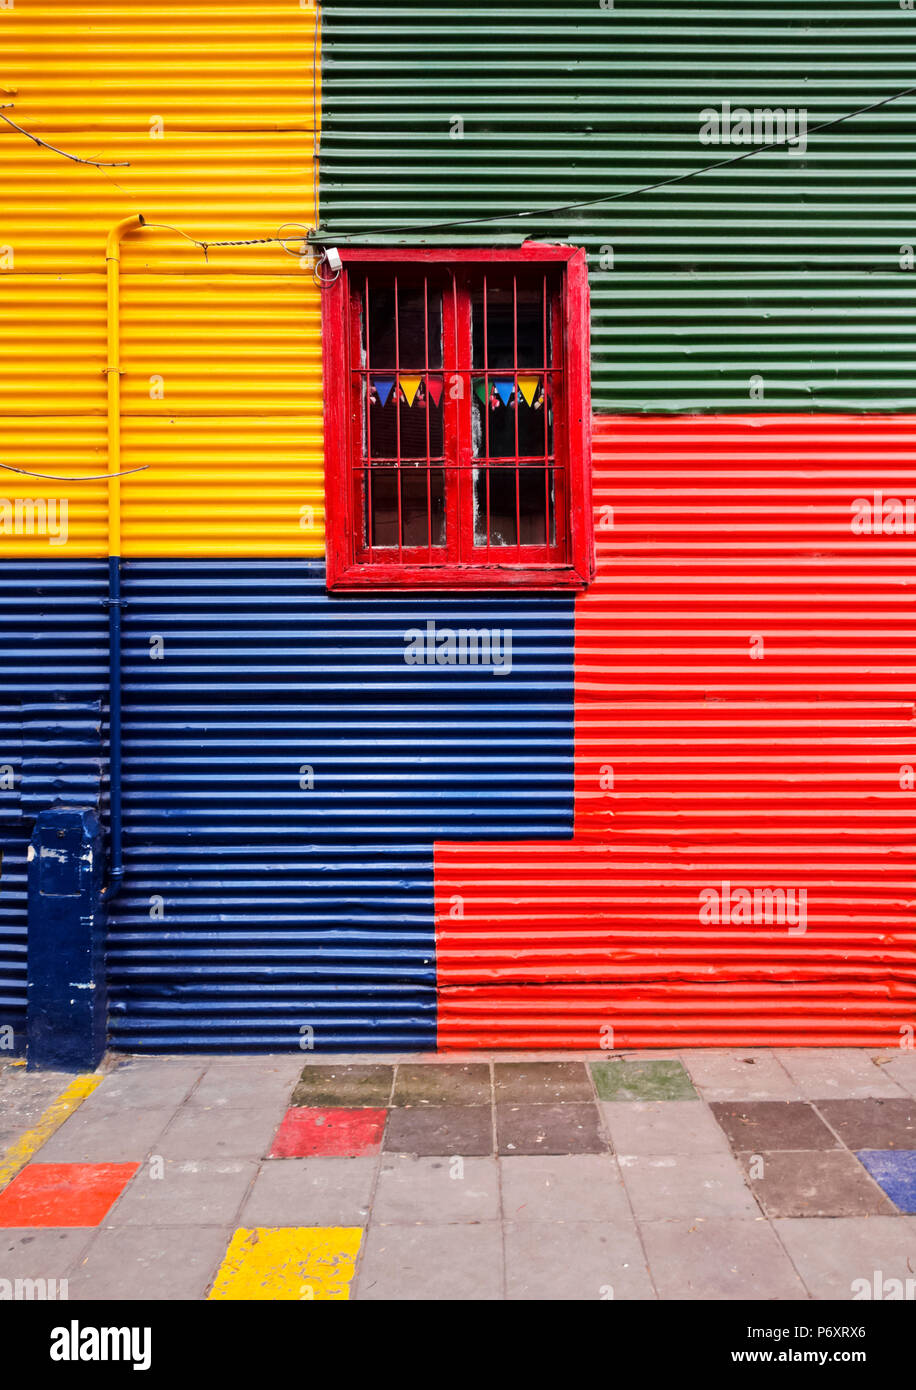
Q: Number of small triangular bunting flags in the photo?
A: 6